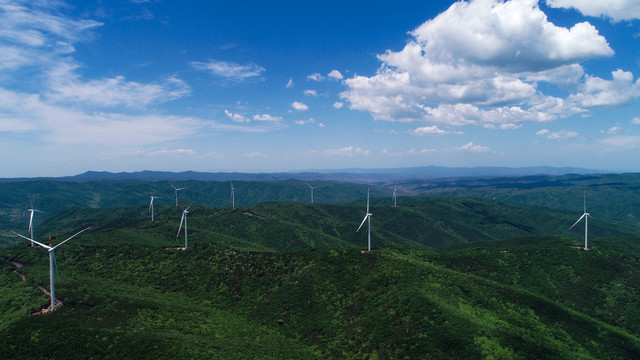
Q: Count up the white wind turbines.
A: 10